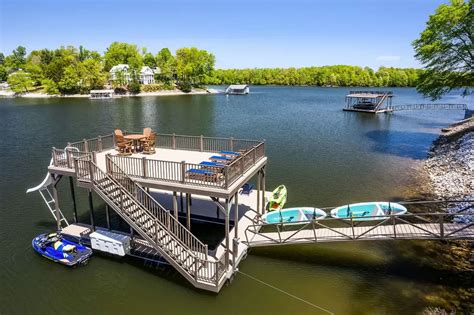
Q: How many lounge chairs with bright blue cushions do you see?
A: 4